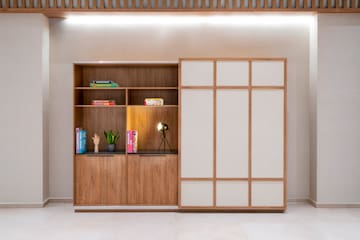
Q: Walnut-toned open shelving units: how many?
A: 1